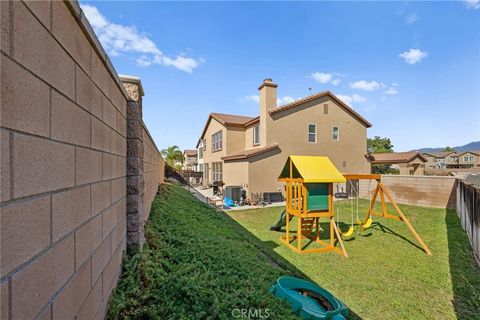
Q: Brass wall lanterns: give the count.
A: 0